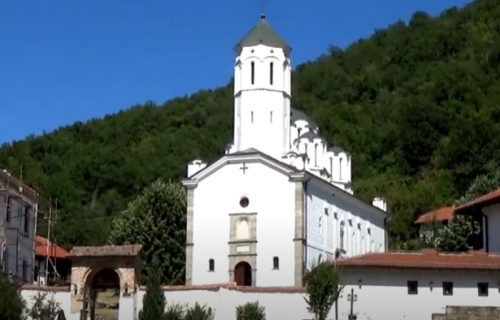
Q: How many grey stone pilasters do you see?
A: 2